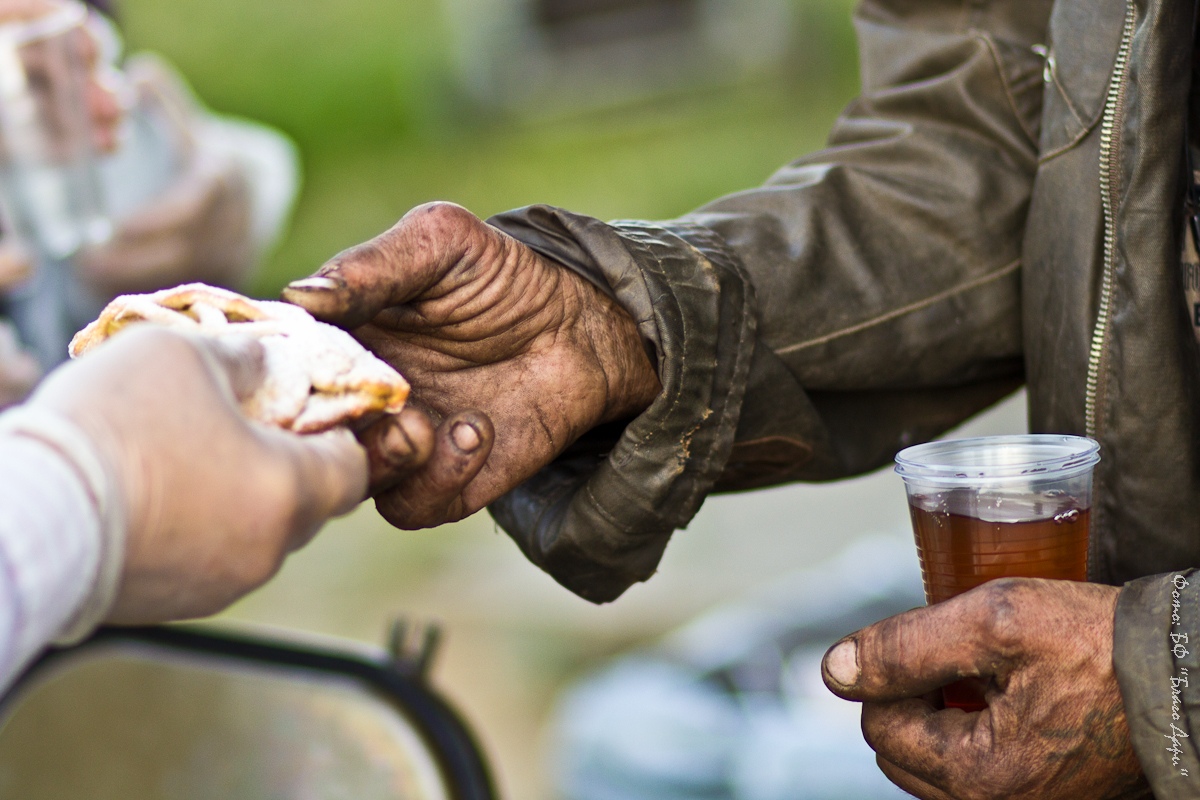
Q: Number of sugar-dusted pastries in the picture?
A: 1